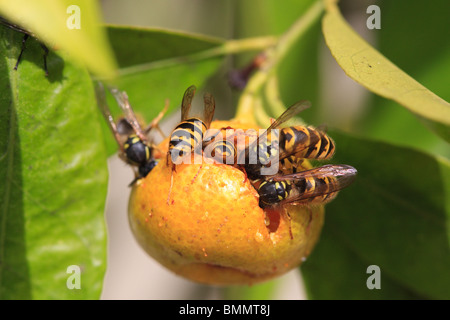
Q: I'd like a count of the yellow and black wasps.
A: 5